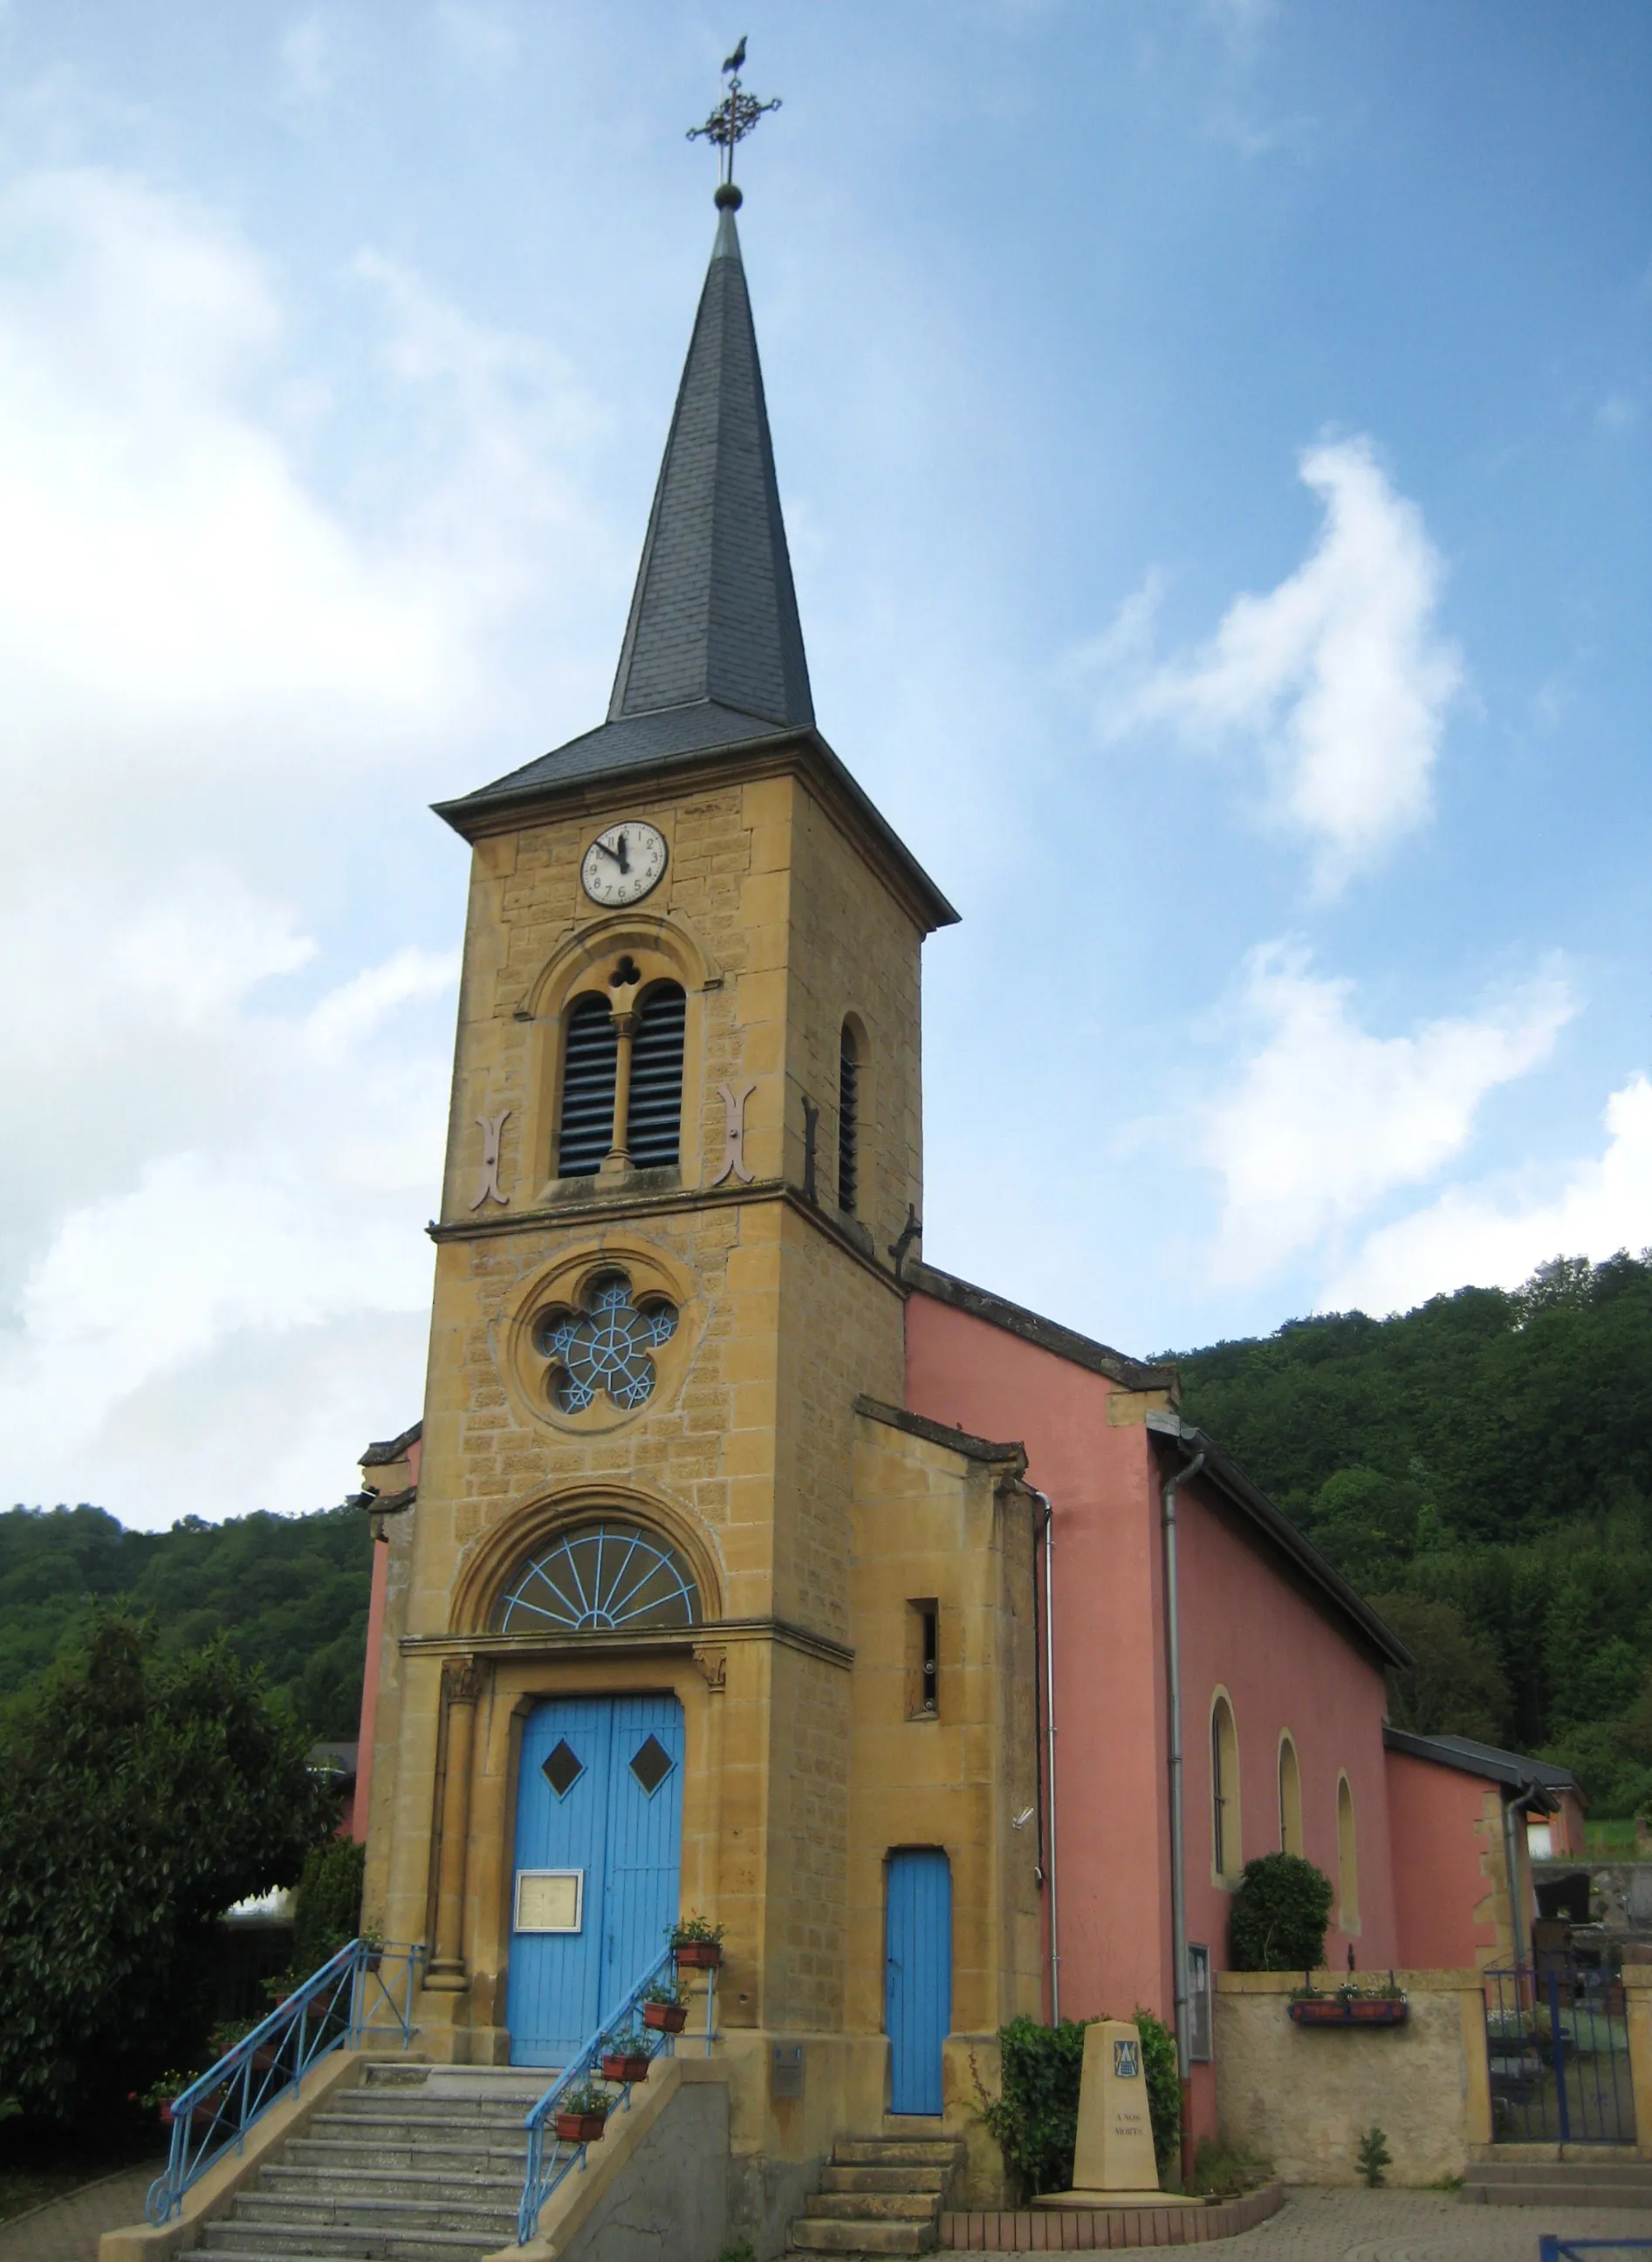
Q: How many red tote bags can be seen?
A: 0